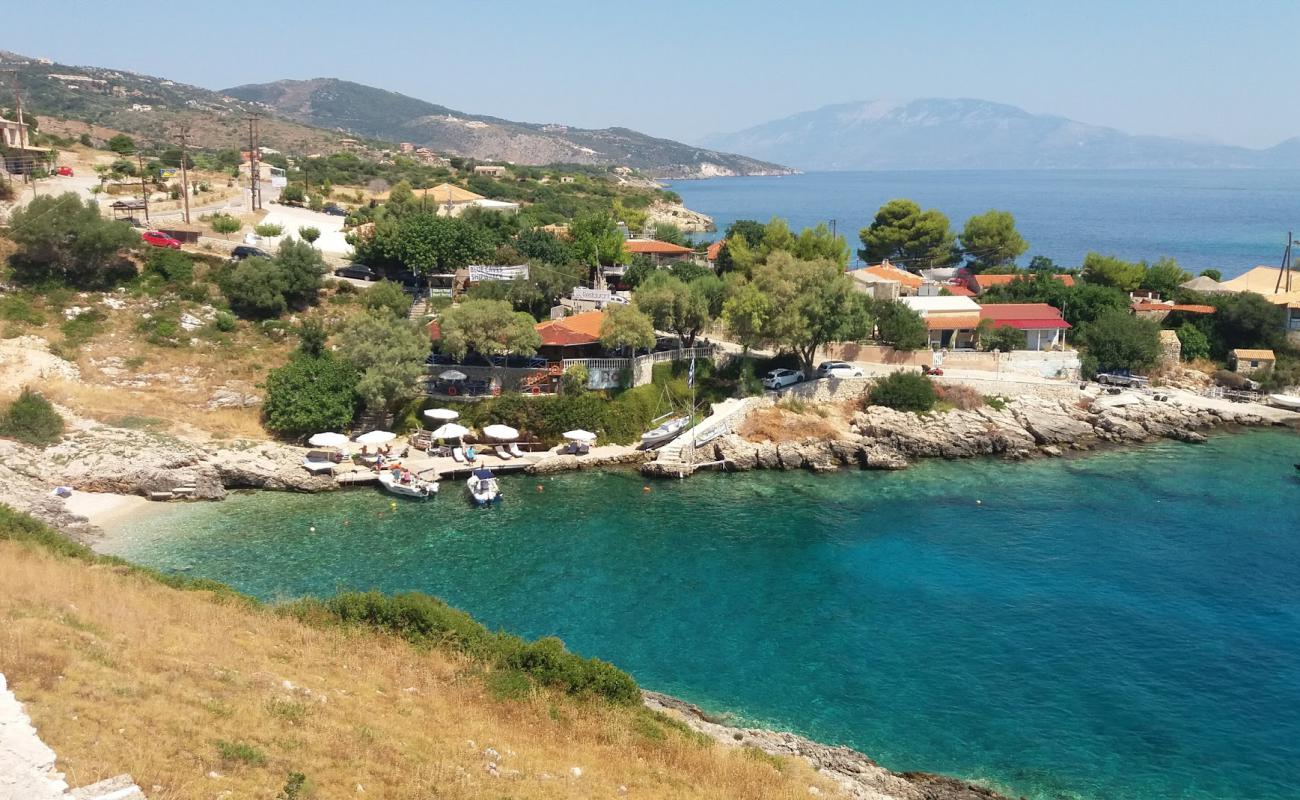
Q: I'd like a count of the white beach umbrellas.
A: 6